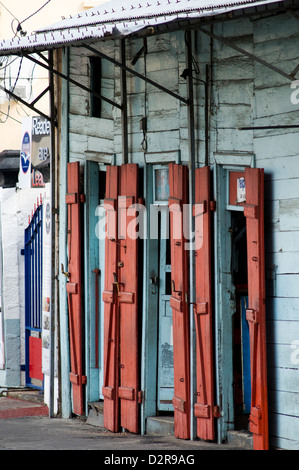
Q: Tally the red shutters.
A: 6